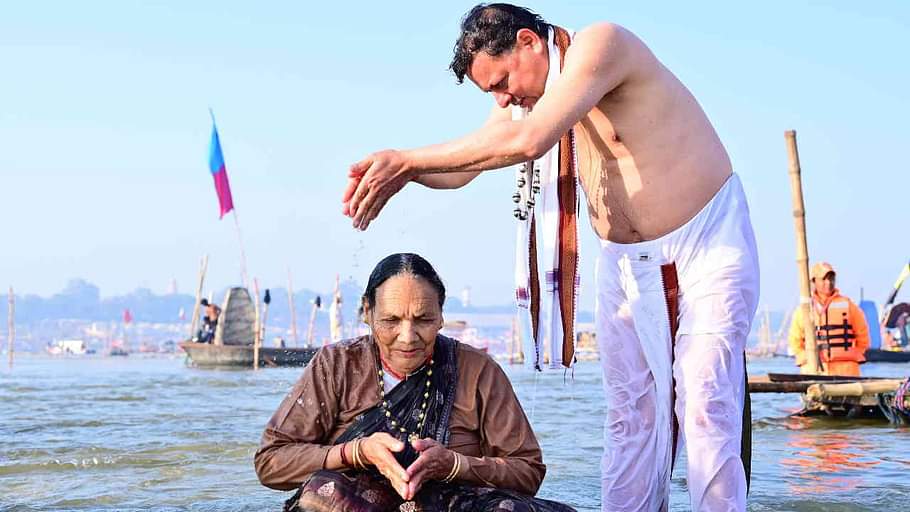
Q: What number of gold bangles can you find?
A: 4